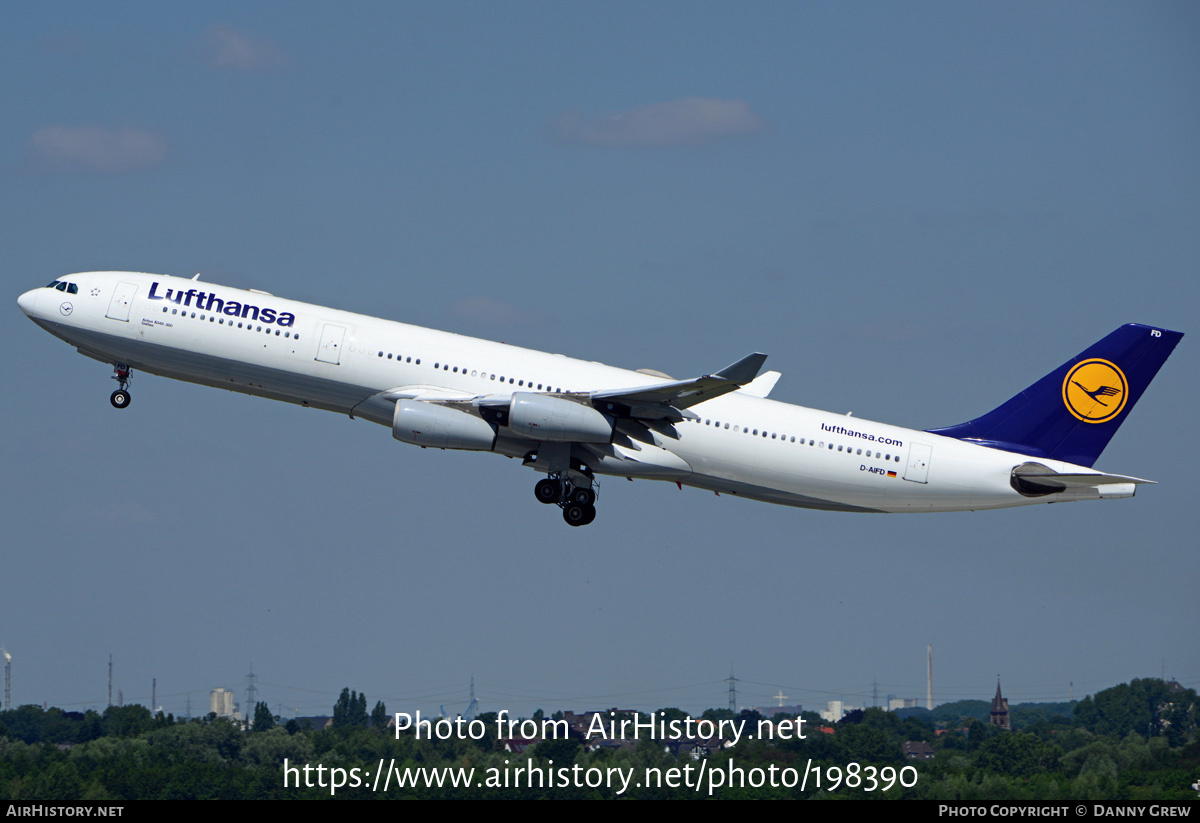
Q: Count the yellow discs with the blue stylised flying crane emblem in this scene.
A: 1